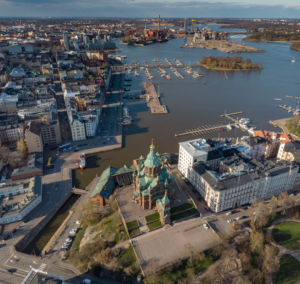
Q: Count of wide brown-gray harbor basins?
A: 1